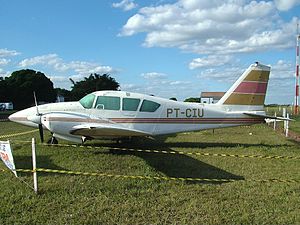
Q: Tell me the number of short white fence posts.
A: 4